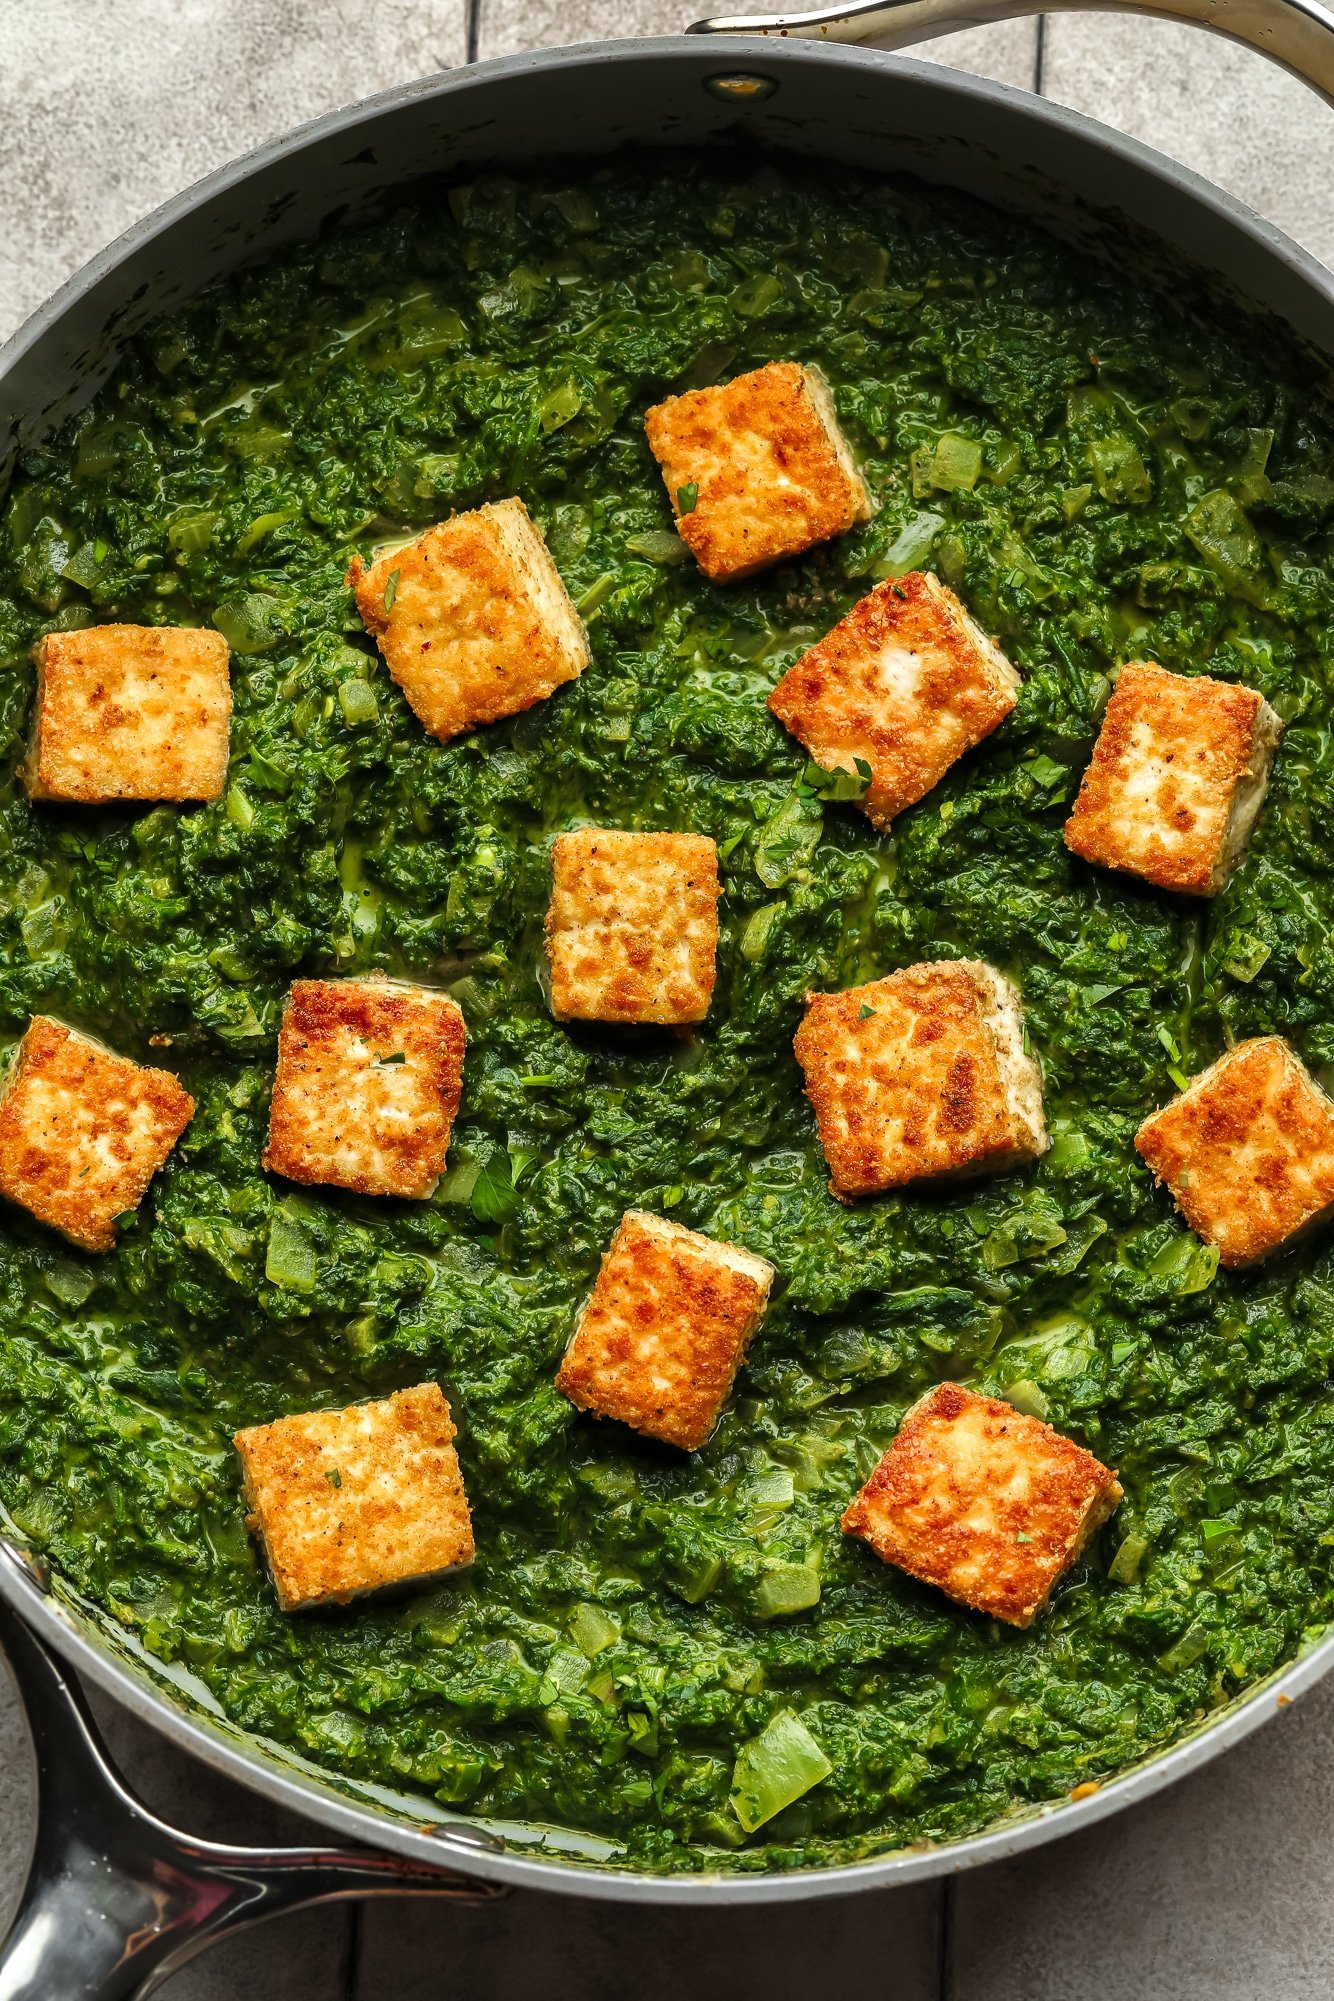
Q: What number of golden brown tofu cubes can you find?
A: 13